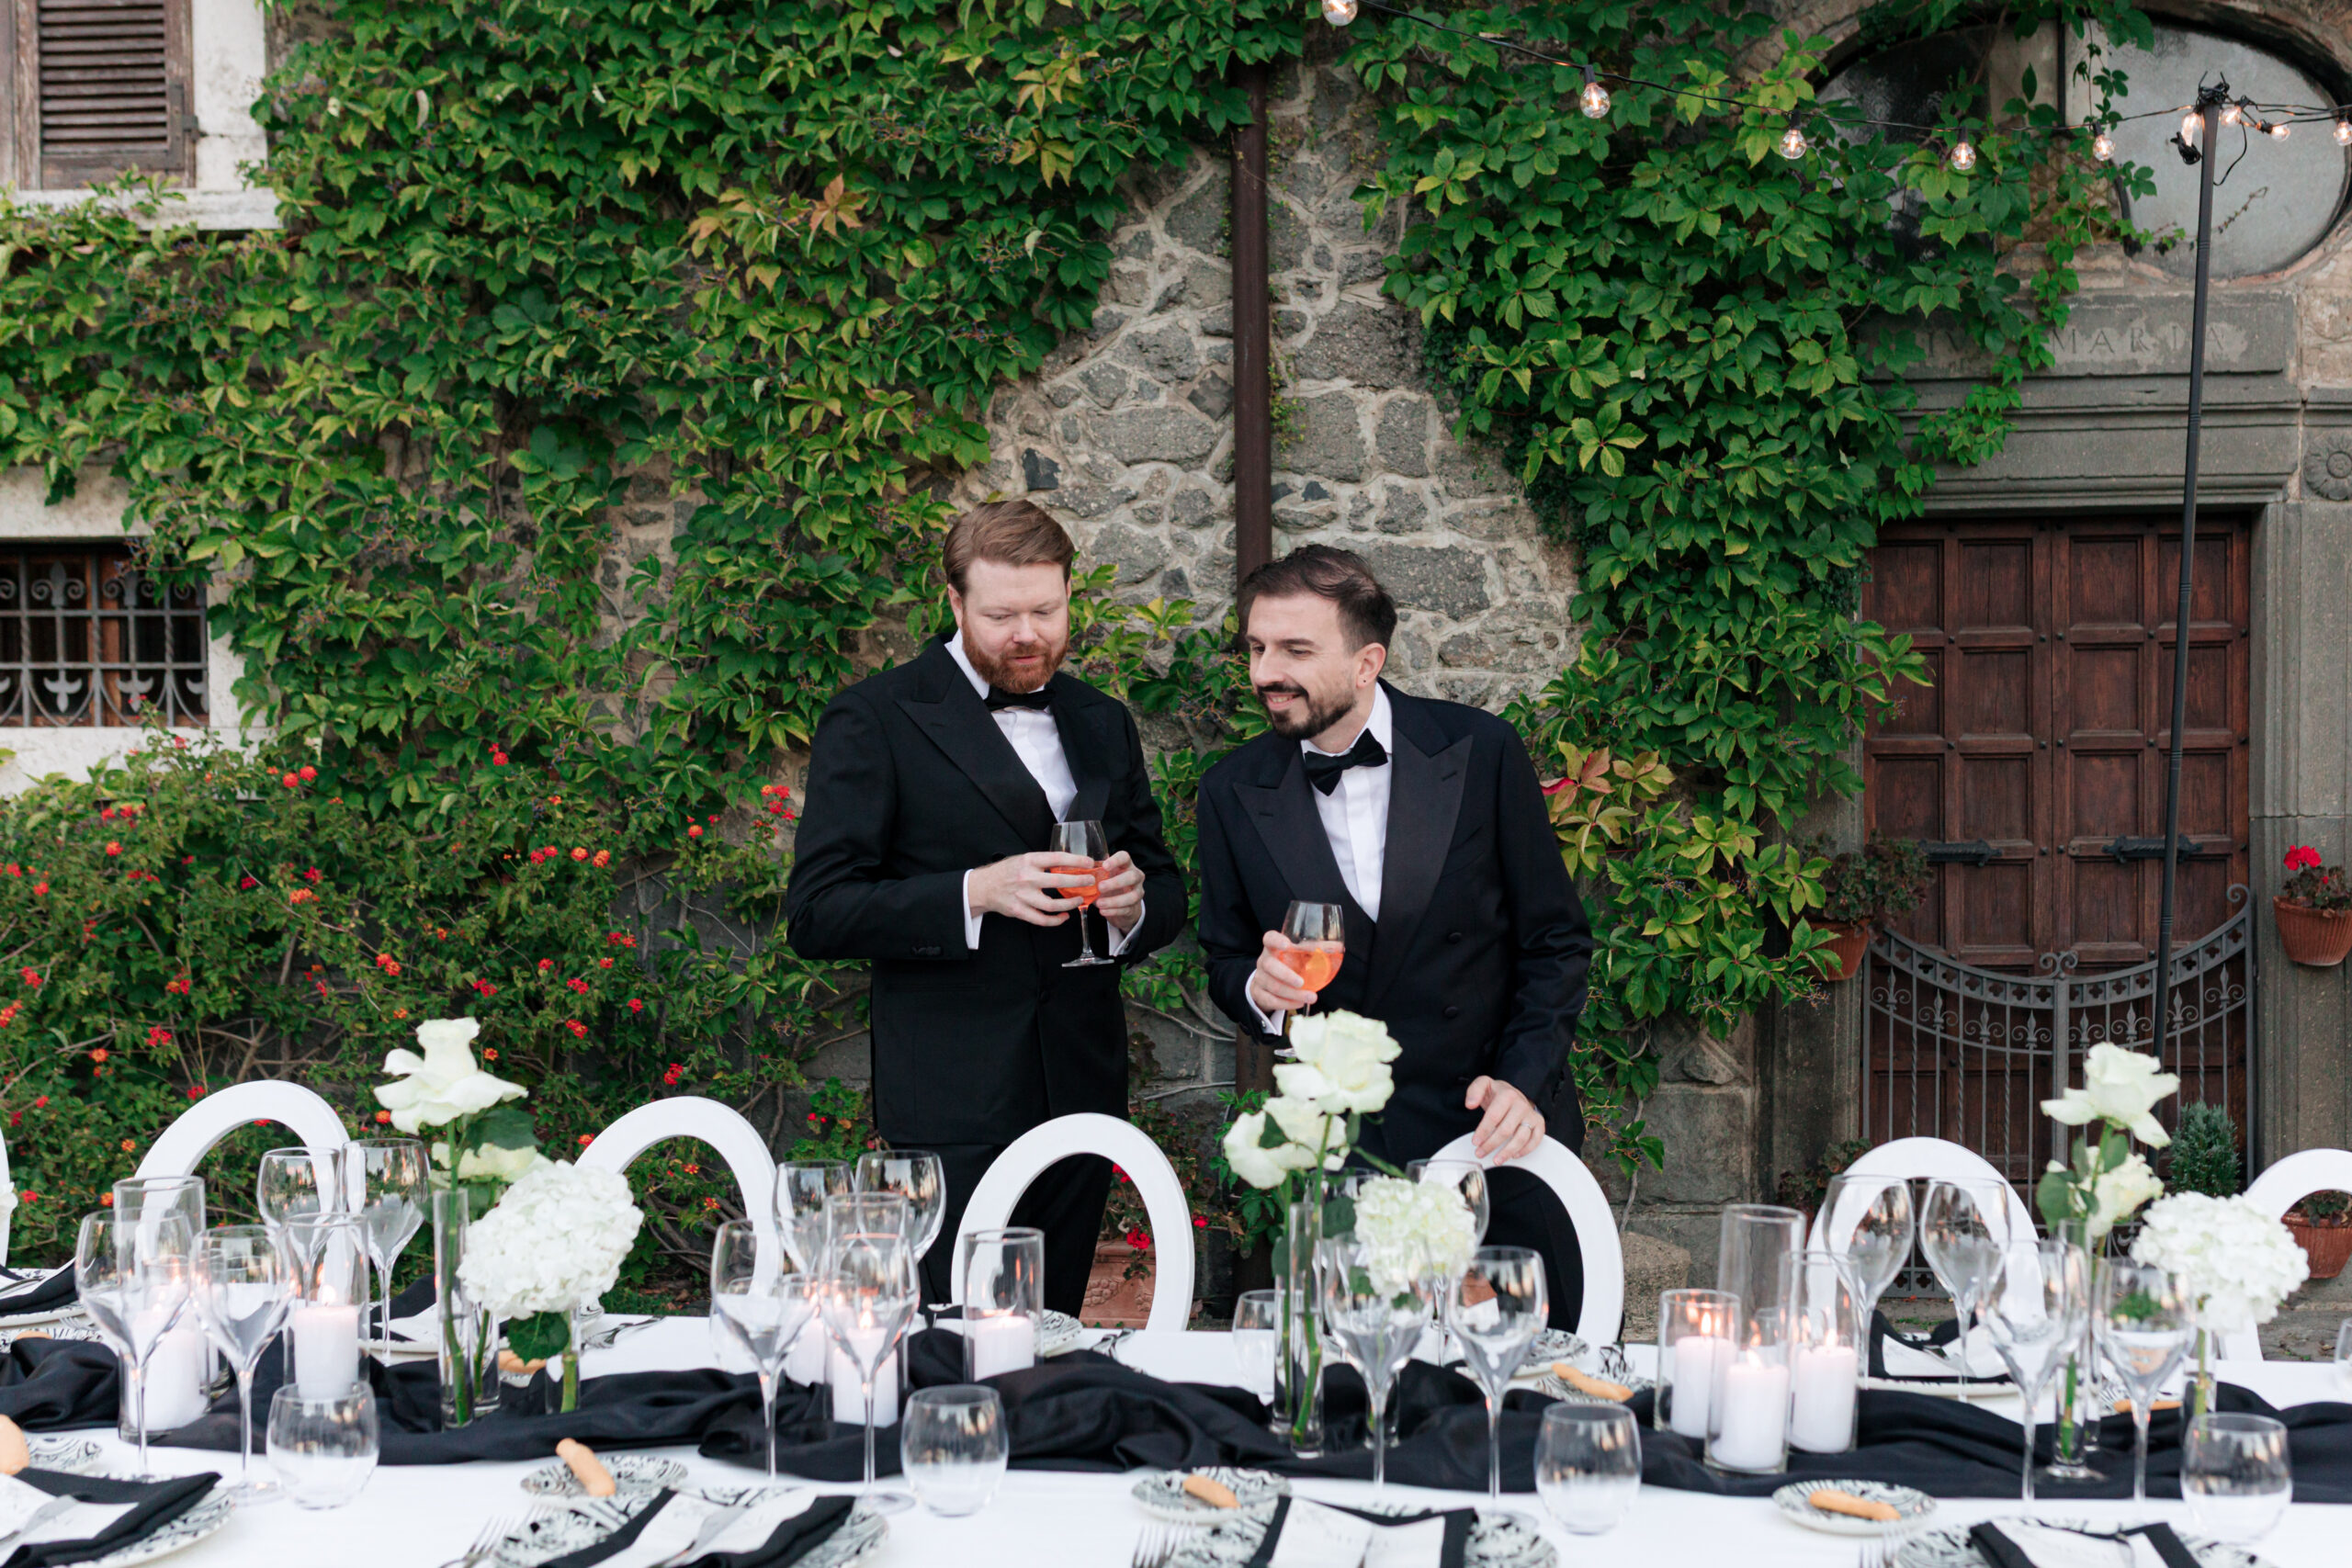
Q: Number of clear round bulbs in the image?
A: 9